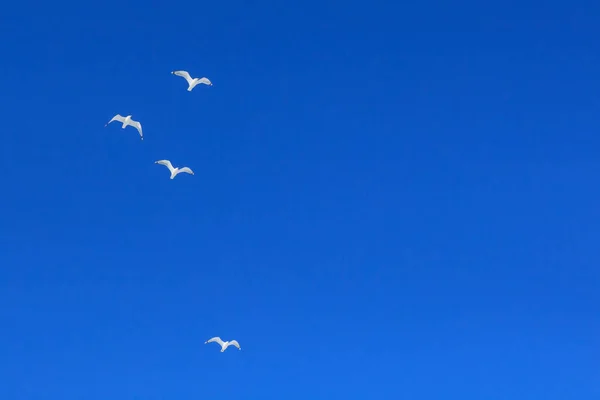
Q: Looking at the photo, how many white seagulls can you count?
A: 4